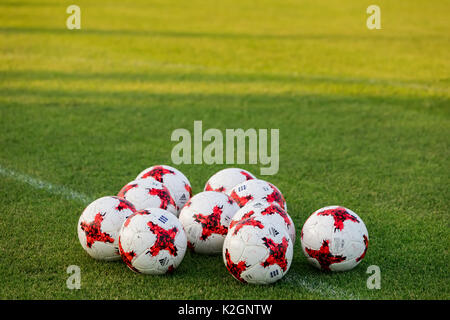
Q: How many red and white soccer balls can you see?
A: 10